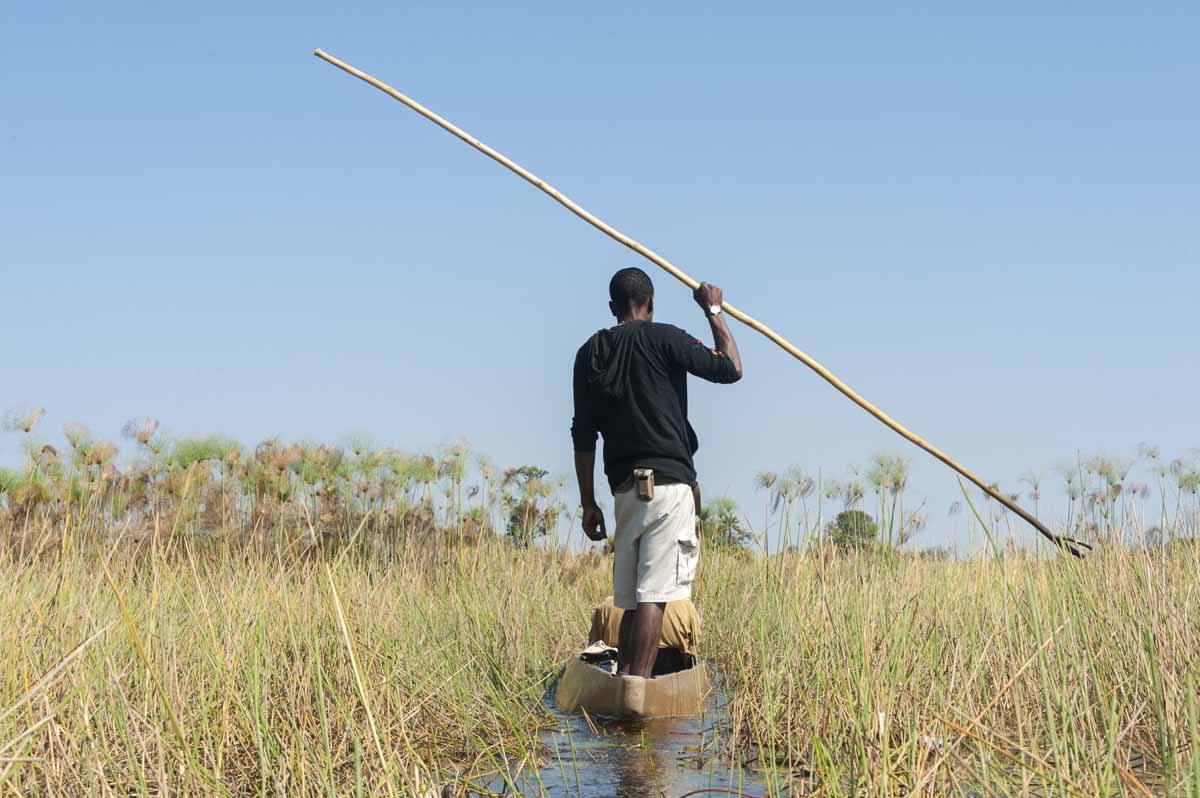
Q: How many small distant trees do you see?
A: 3